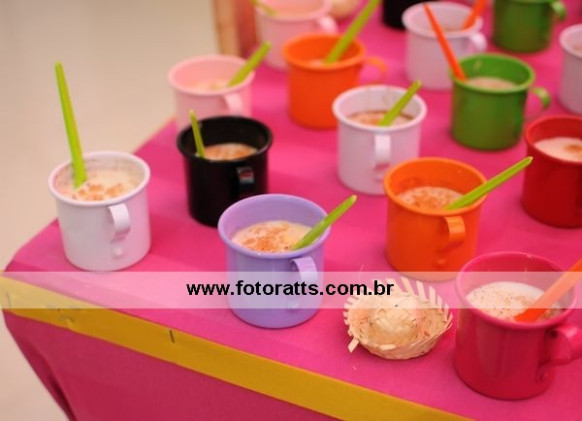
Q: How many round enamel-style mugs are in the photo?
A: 15